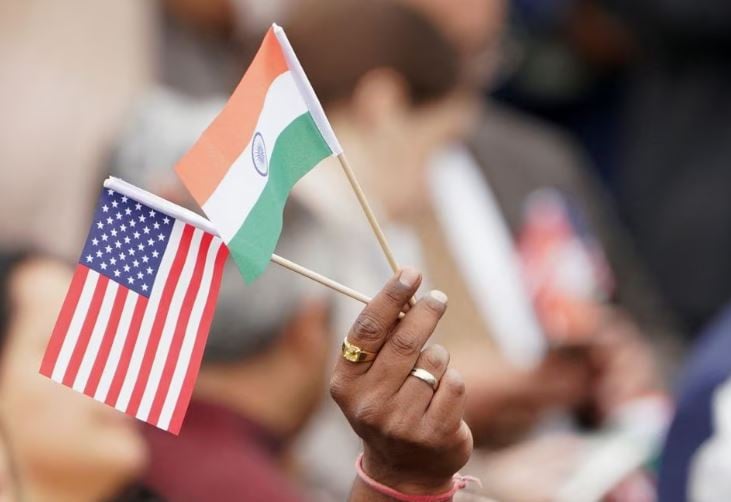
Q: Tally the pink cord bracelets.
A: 1